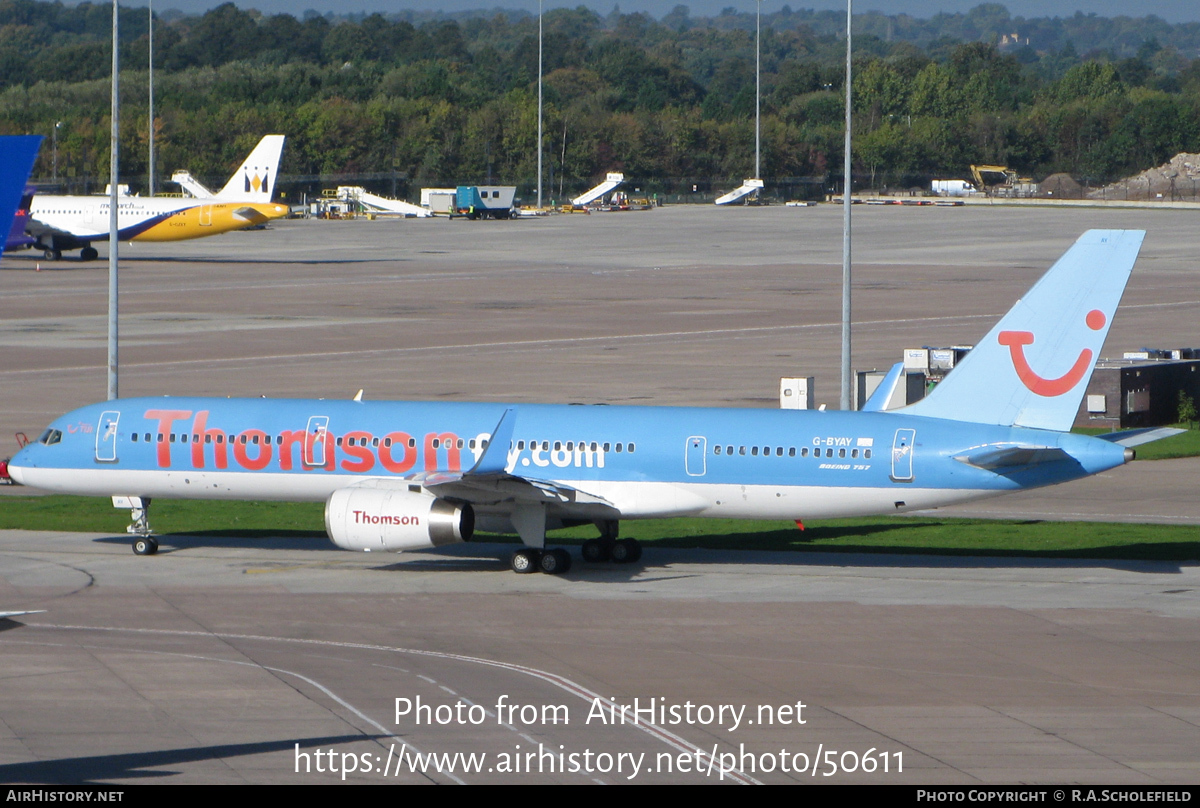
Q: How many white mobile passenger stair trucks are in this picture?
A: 4